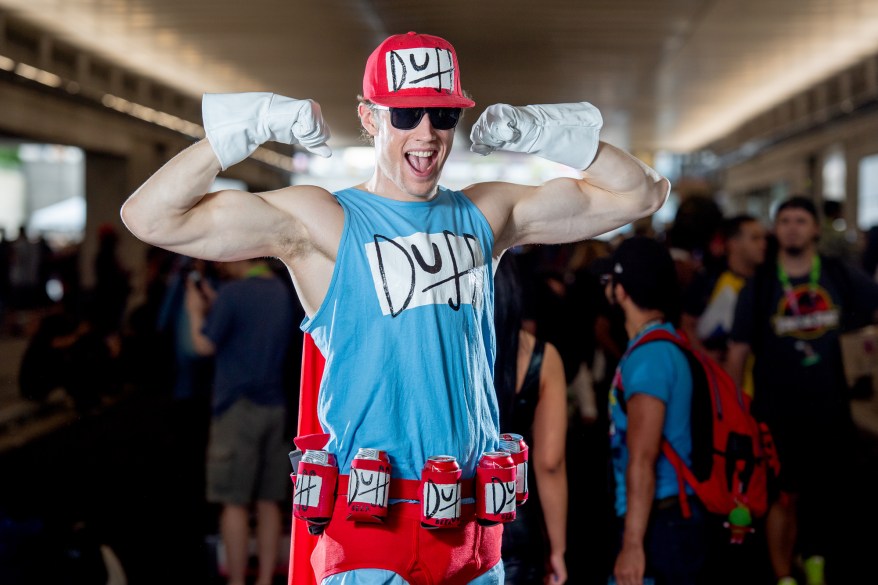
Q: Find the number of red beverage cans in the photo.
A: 5